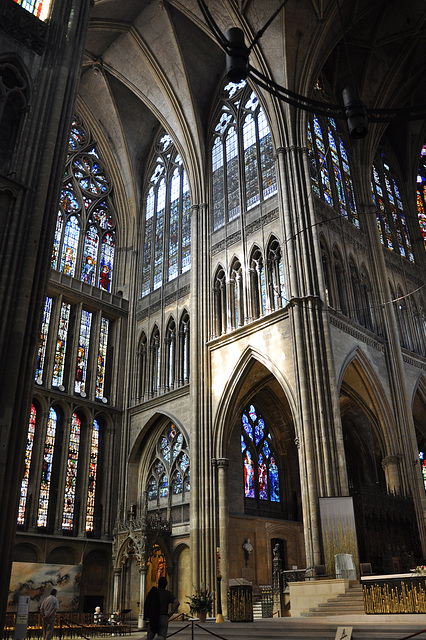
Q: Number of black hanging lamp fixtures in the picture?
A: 2